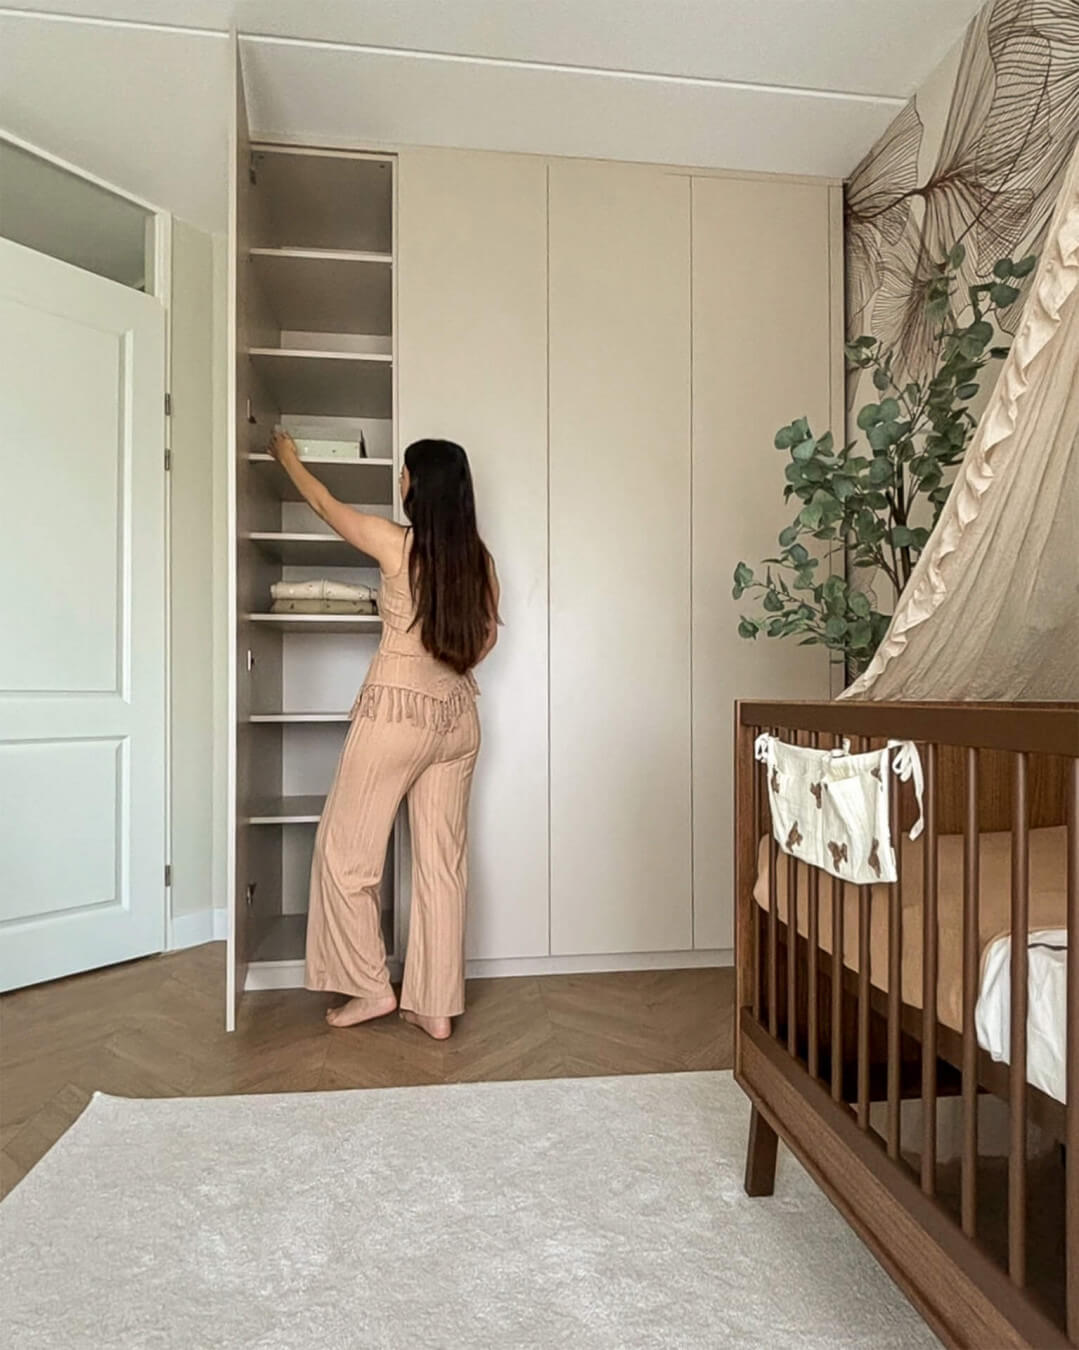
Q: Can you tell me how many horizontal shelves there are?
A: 7